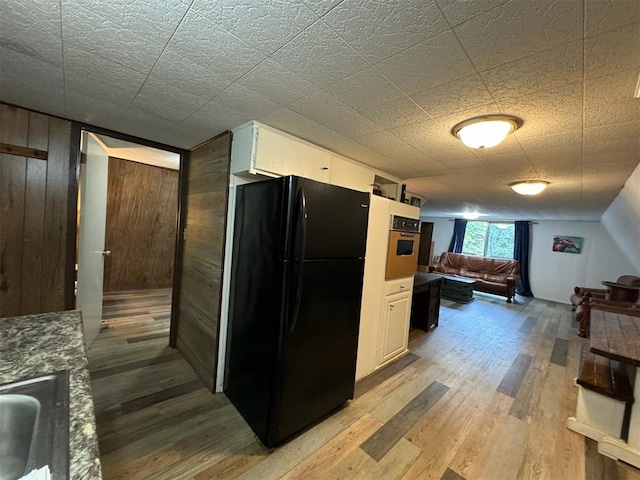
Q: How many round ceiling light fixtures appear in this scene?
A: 3